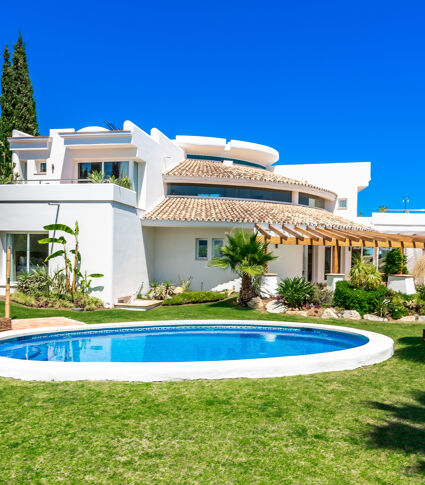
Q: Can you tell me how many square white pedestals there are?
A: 3